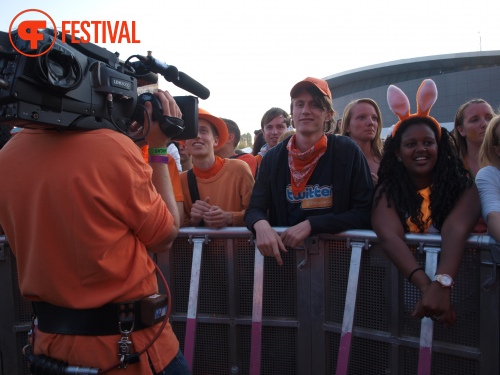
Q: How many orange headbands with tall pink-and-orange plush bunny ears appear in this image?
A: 1